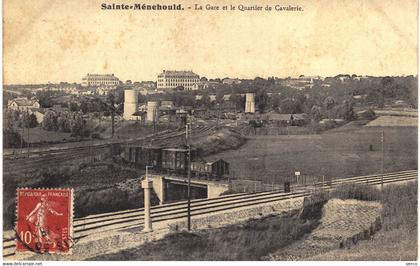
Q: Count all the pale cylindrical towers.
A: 3